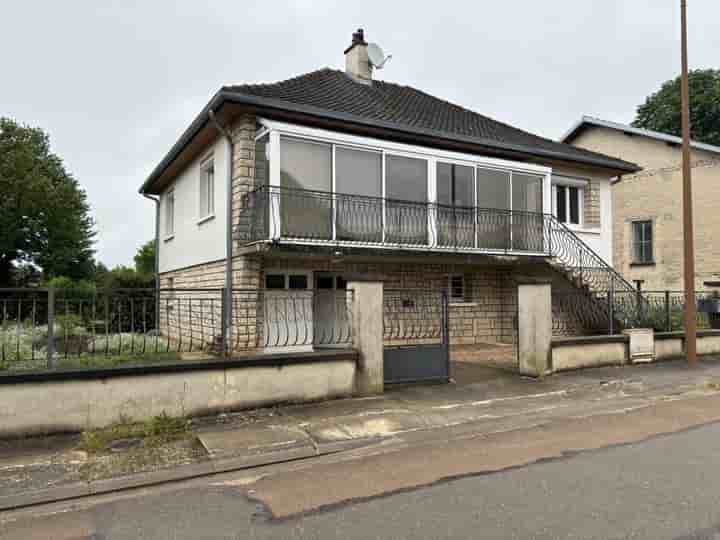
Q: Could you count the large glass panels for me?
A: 6